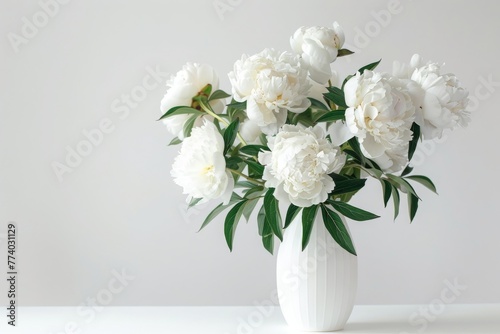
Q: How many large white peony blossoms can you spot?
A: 7